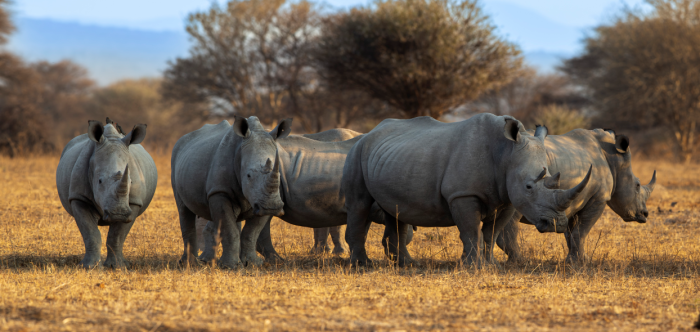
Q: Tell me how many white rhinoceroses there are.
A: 6